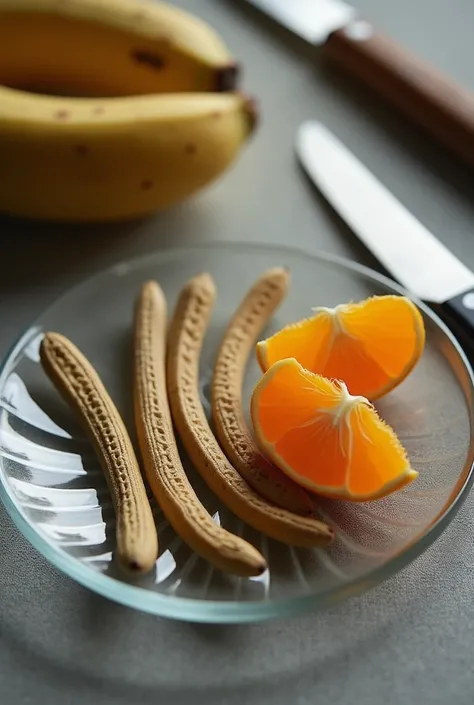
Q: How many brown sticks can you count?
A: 4